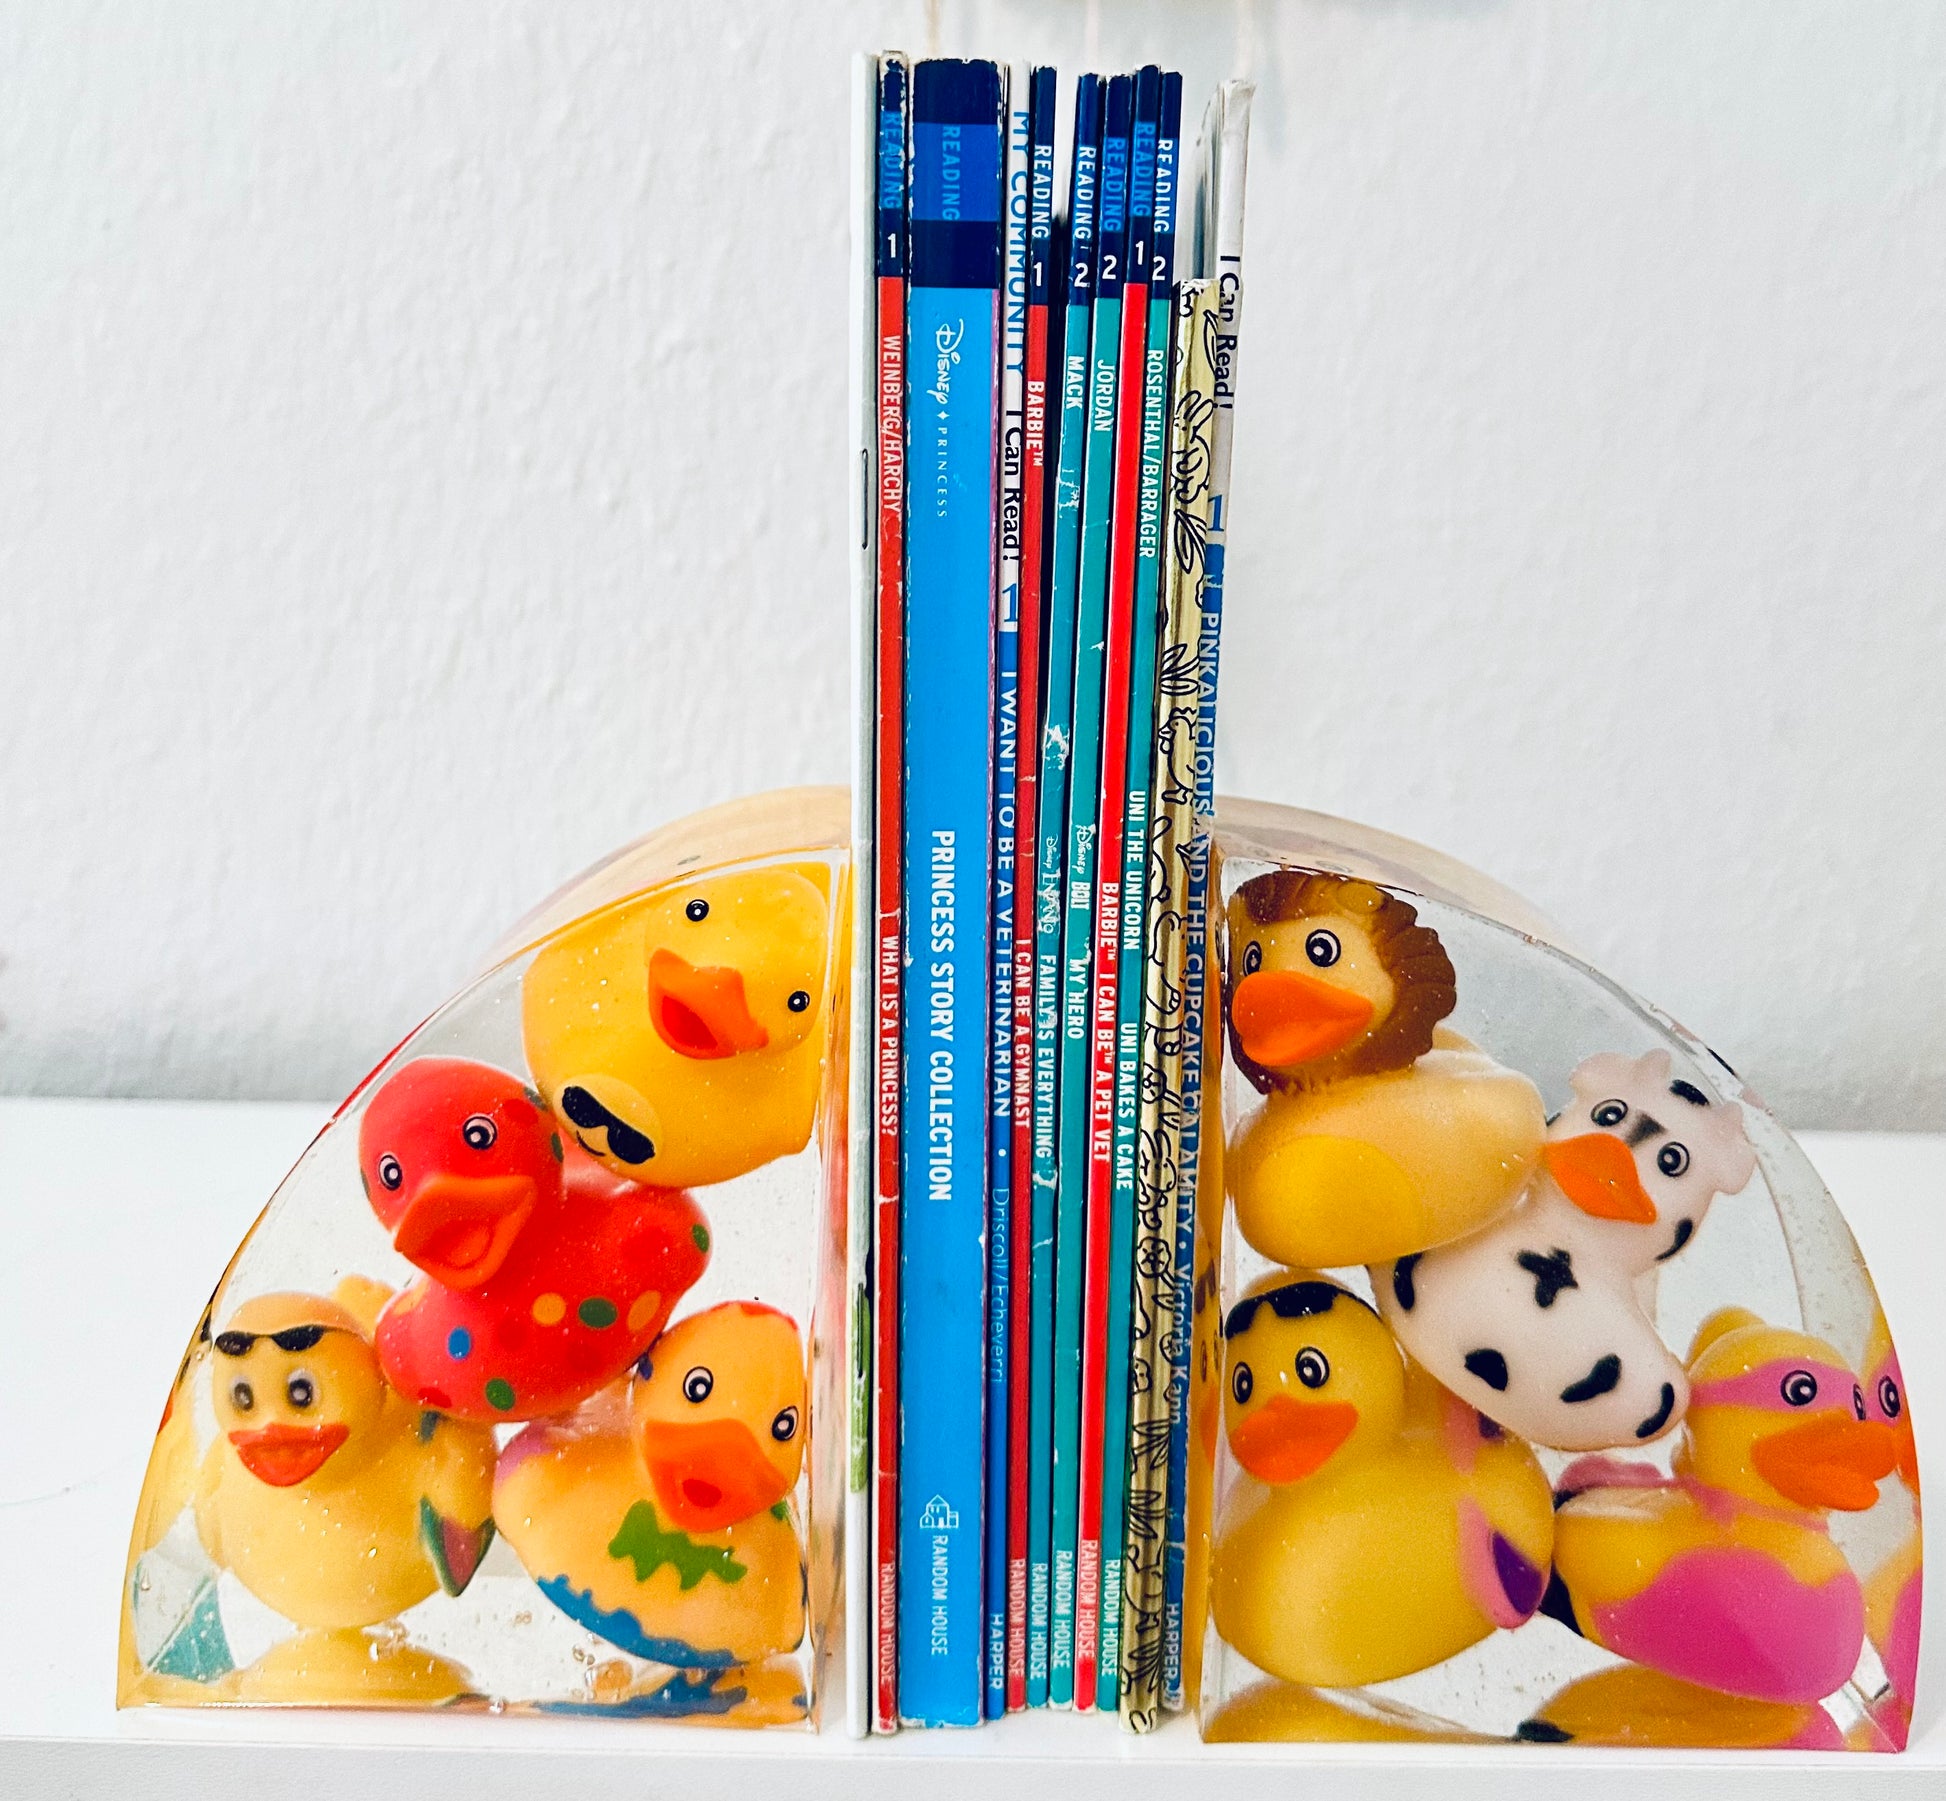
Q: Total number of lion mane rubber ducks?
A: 1